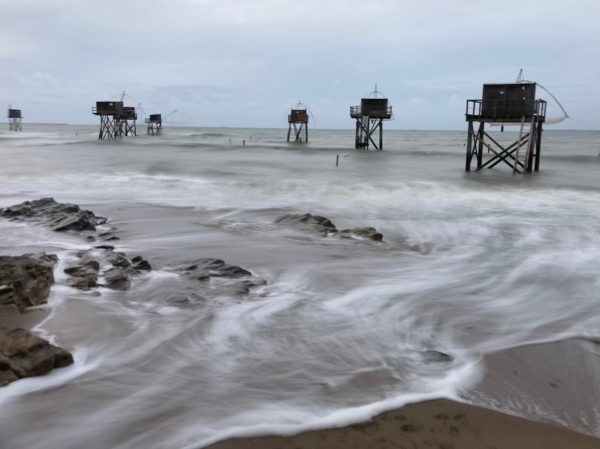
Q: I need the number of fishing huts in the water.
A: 7